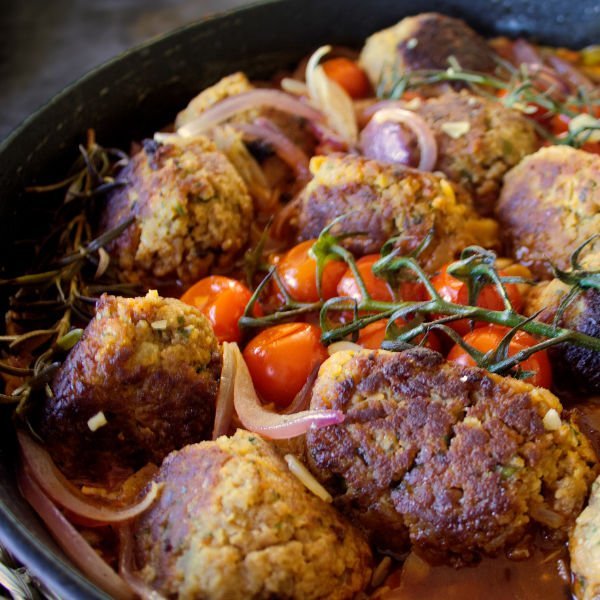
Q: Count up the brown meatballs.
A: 11